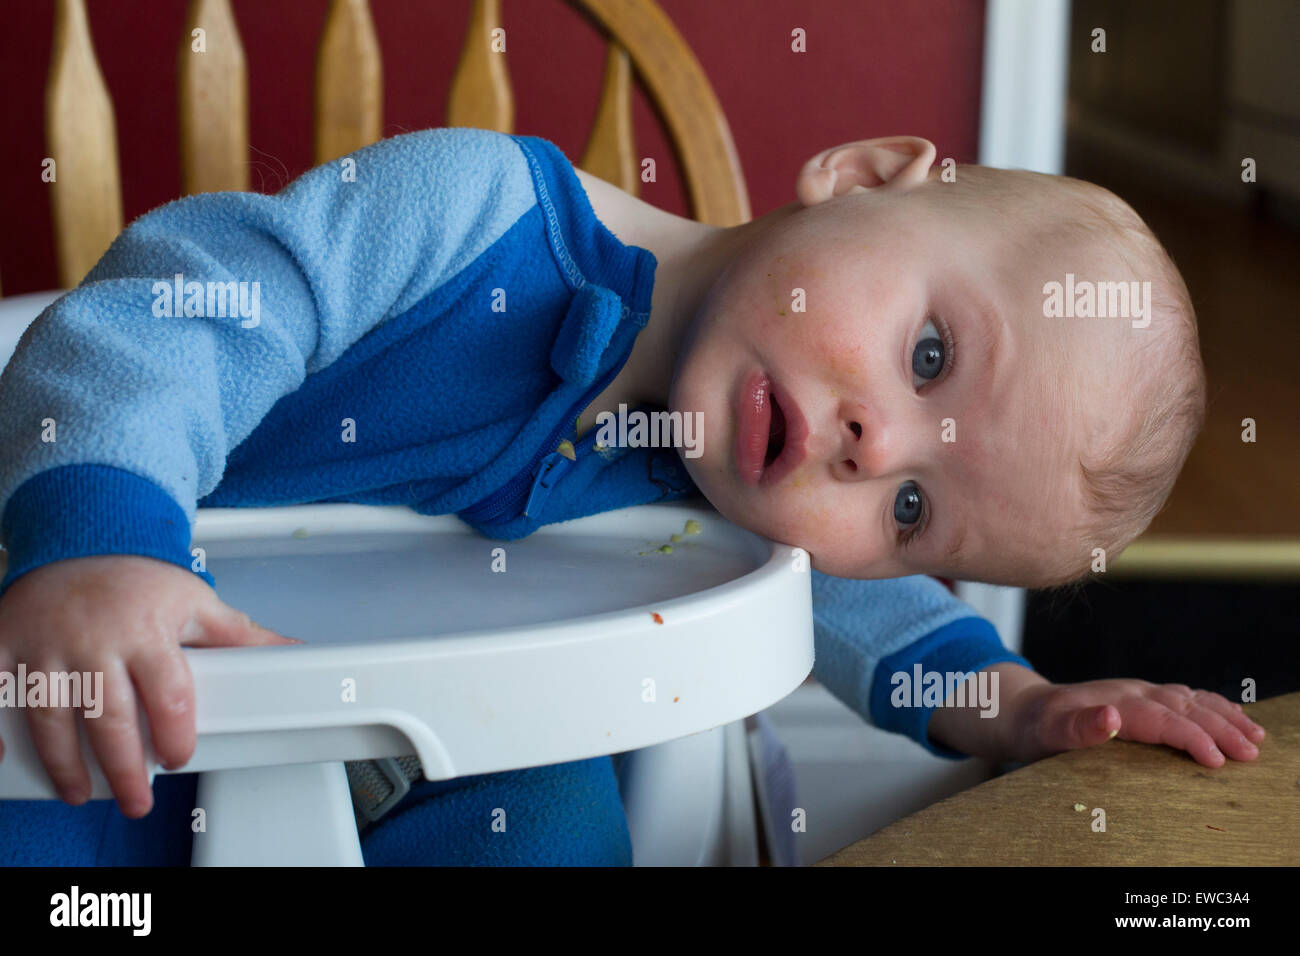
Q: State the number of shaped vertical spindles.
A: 5